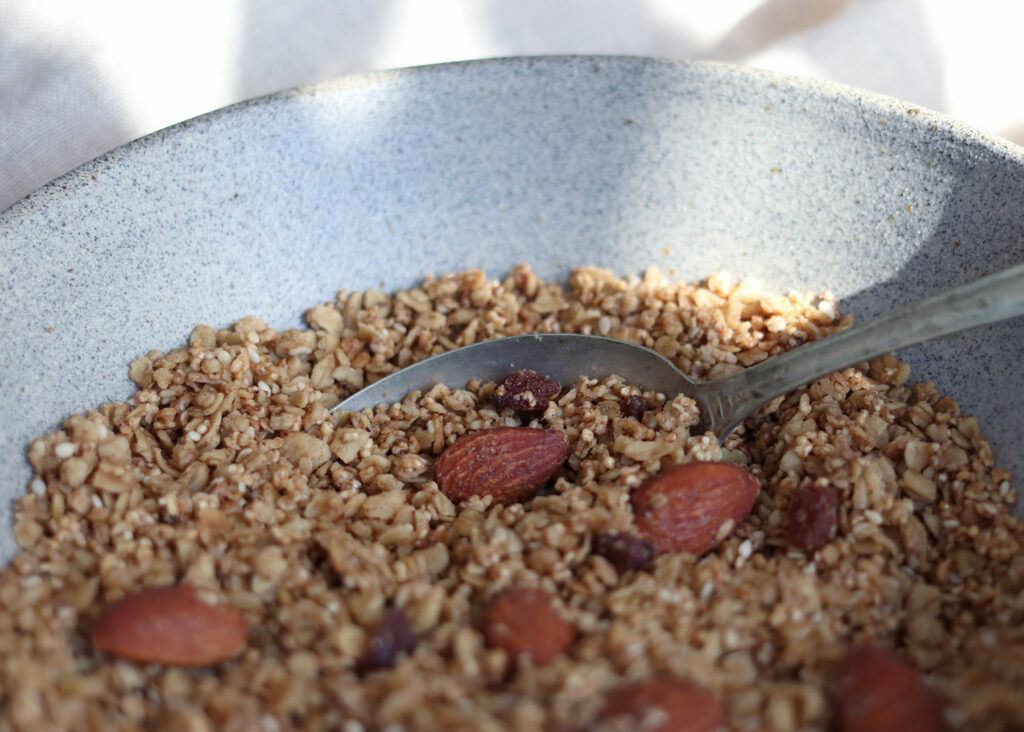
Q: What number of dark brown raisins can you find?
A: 5